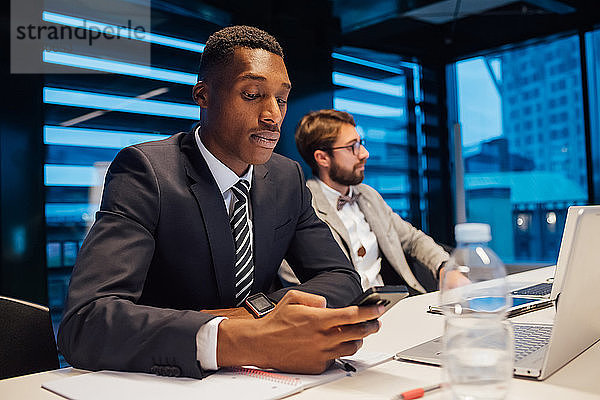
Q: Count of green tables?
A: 0